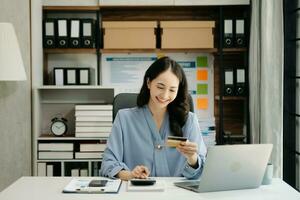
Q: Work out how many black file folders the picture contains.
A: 11